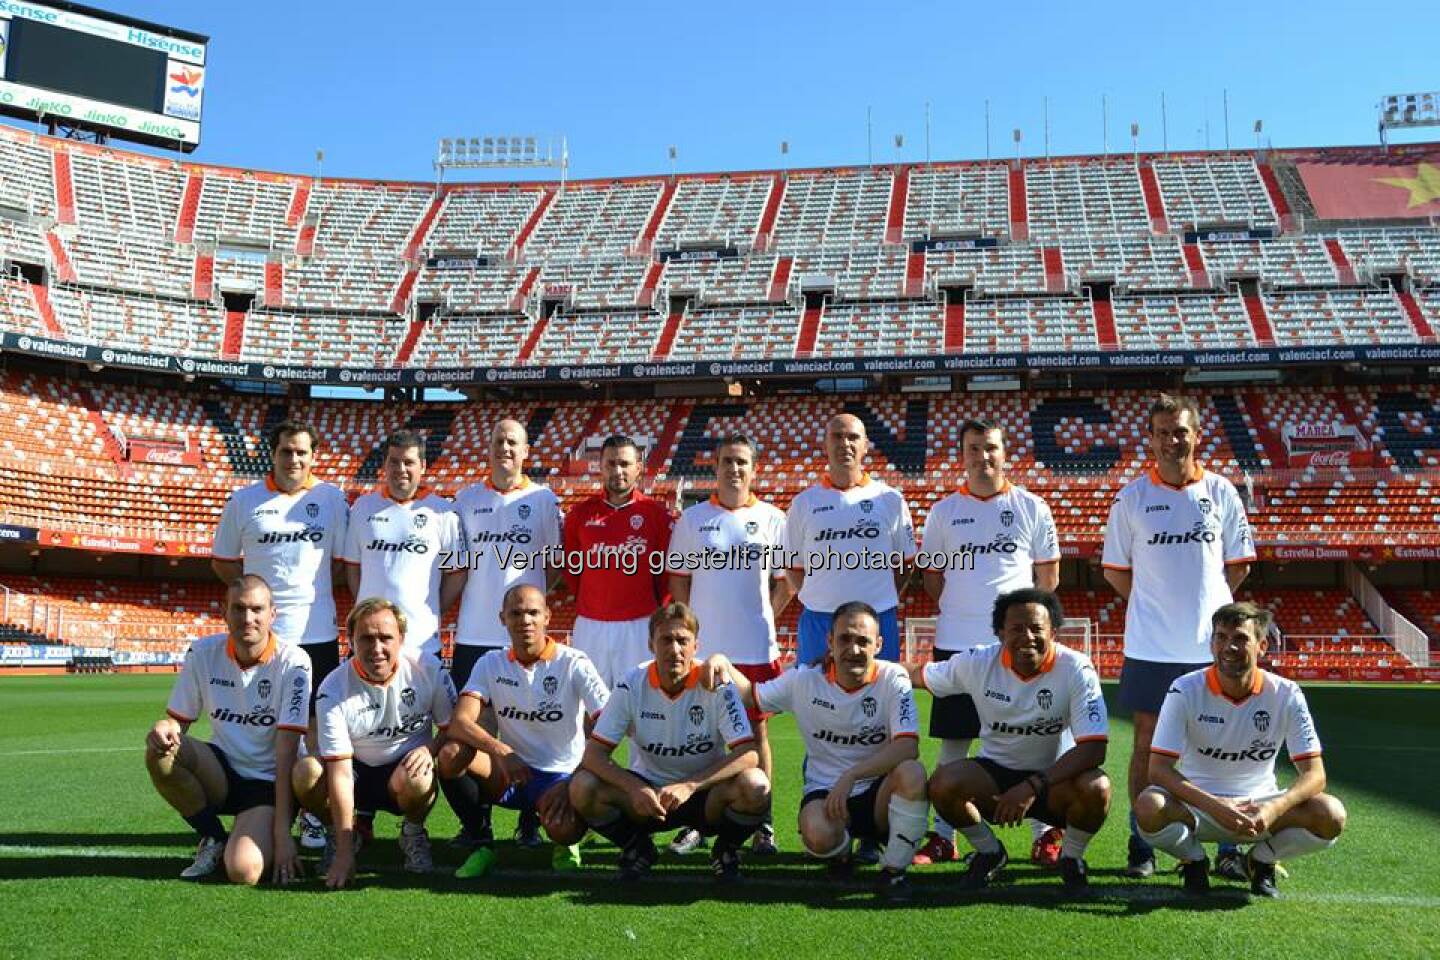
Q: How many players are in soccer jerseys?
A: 15